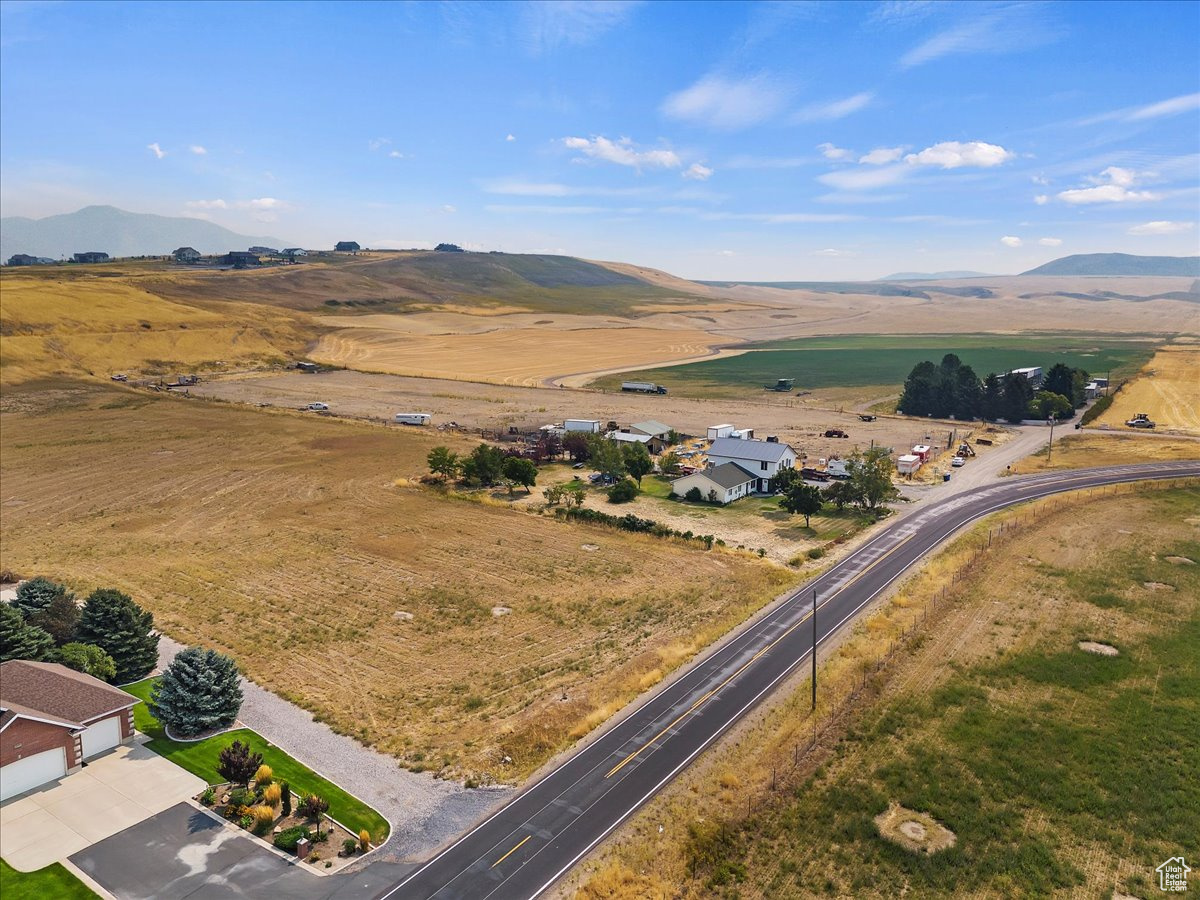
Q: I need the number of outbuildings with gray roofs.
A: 2